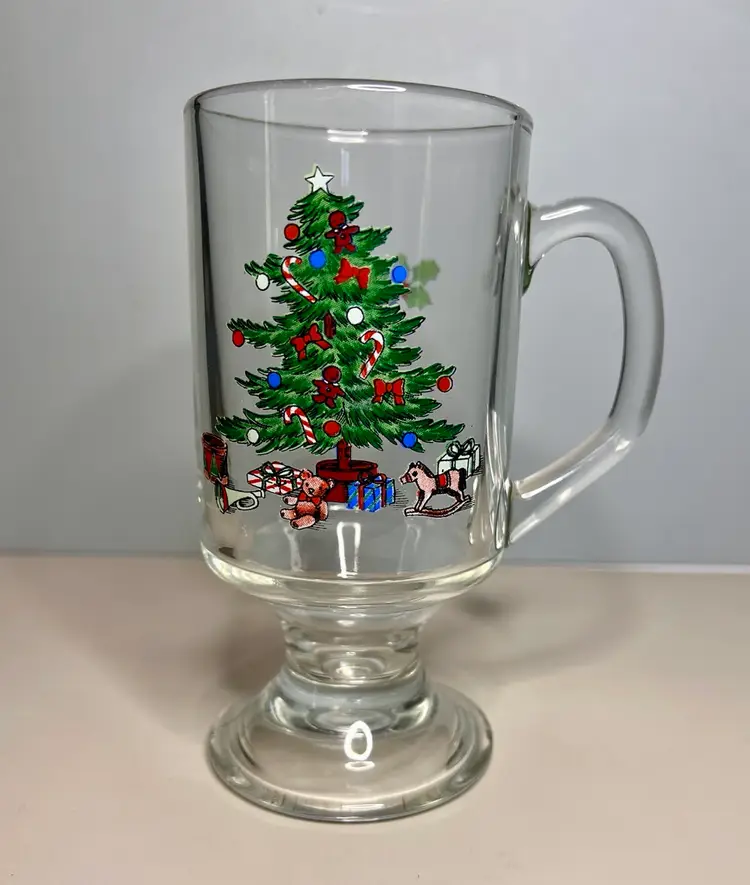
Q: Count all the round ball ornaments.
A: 11